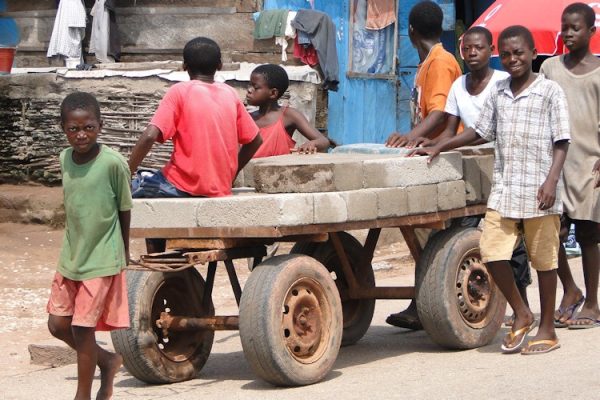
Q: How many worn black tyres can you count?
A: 4